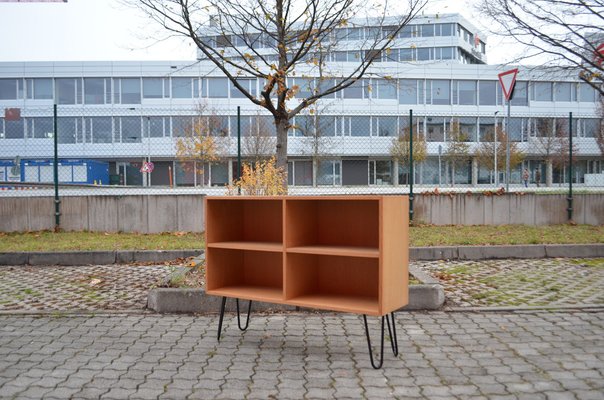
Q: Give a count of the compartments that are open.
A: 4